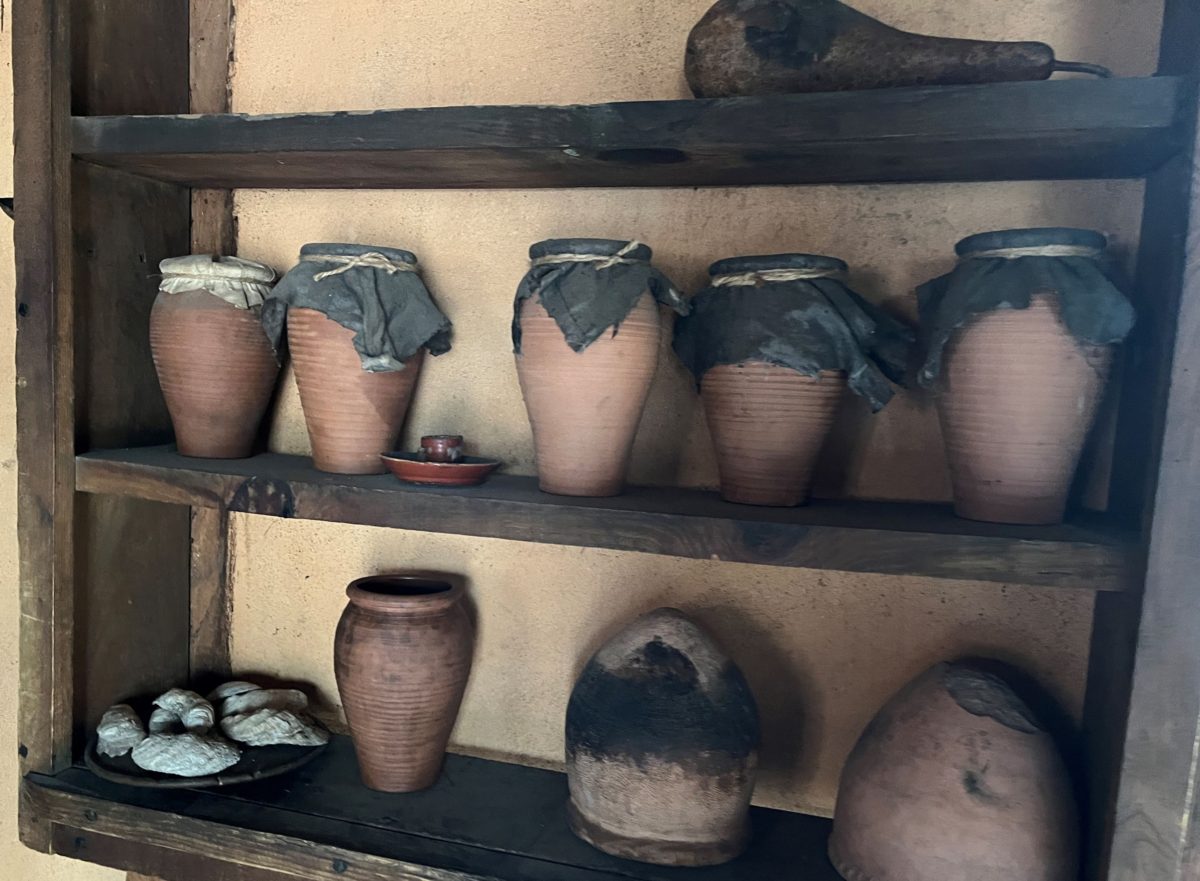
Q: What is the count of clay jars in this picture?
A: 6